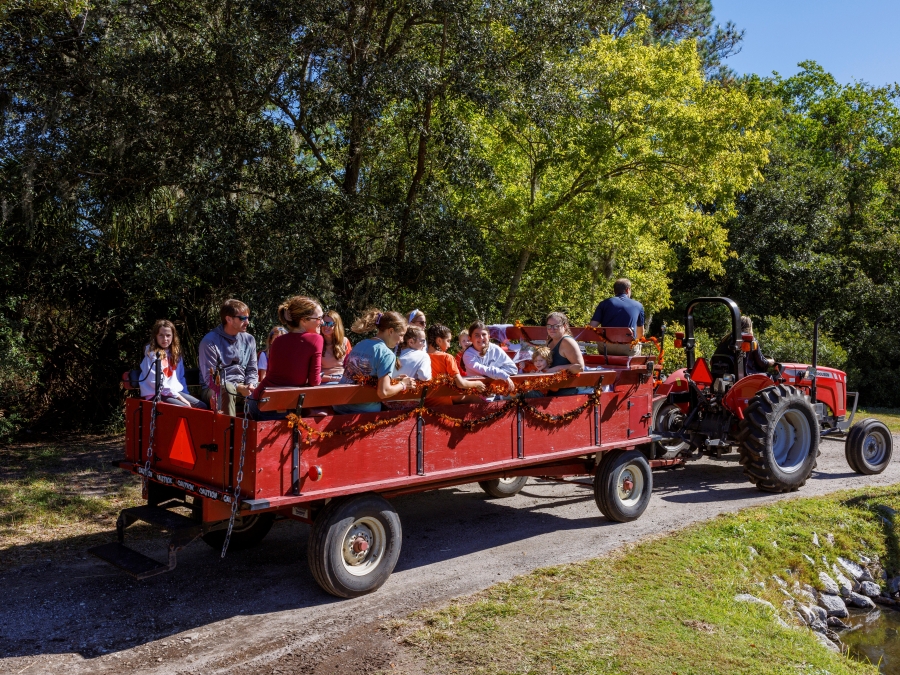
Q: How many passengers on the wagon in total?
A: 14